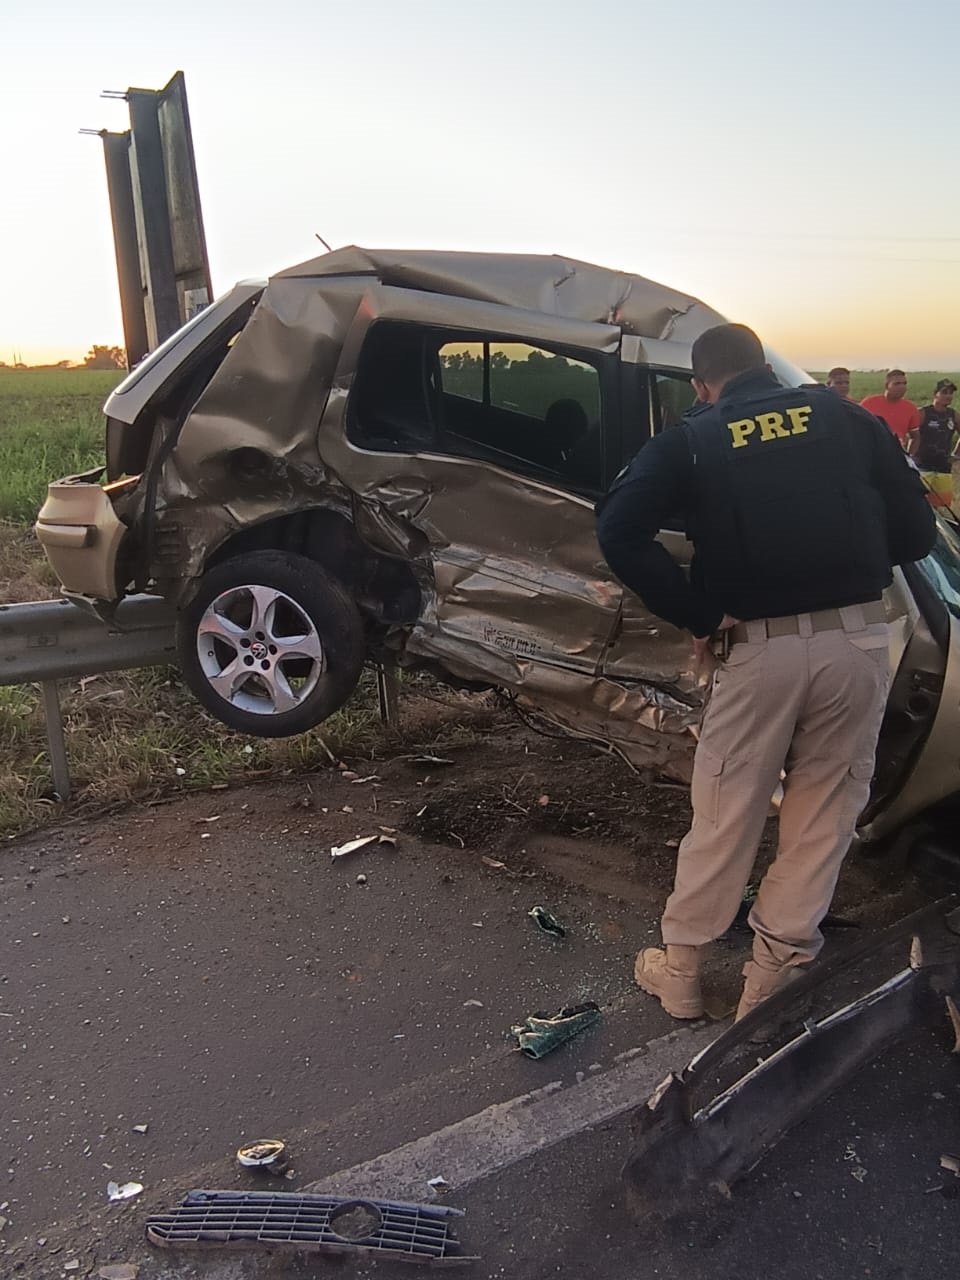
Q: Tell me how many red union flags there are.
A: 0